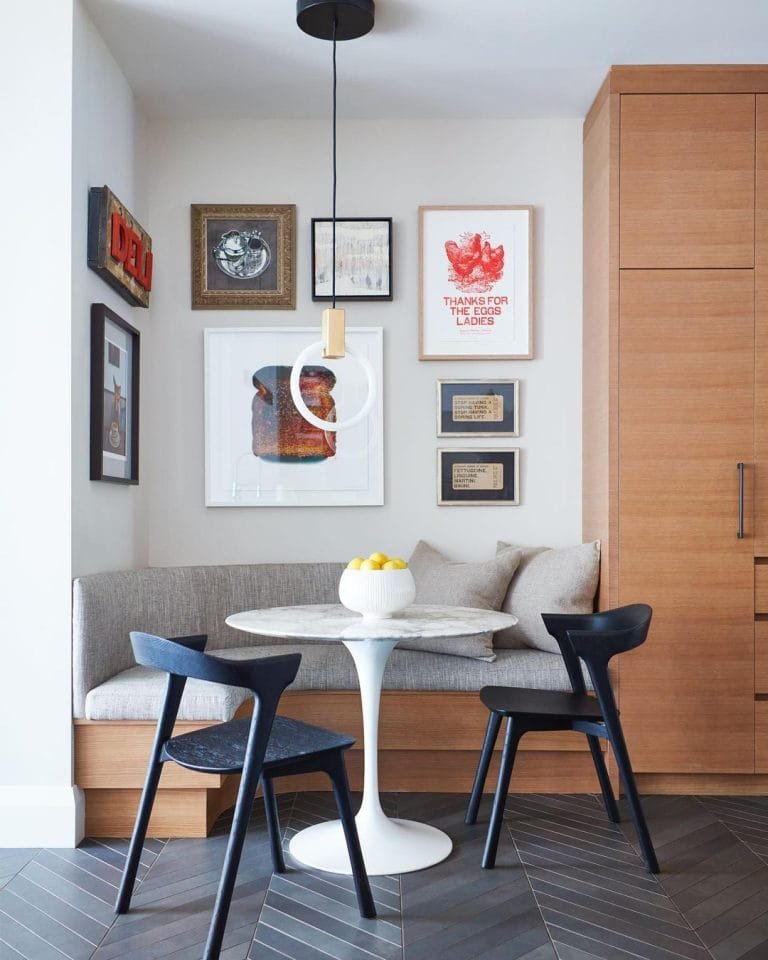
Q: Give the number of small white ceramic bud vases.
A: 0